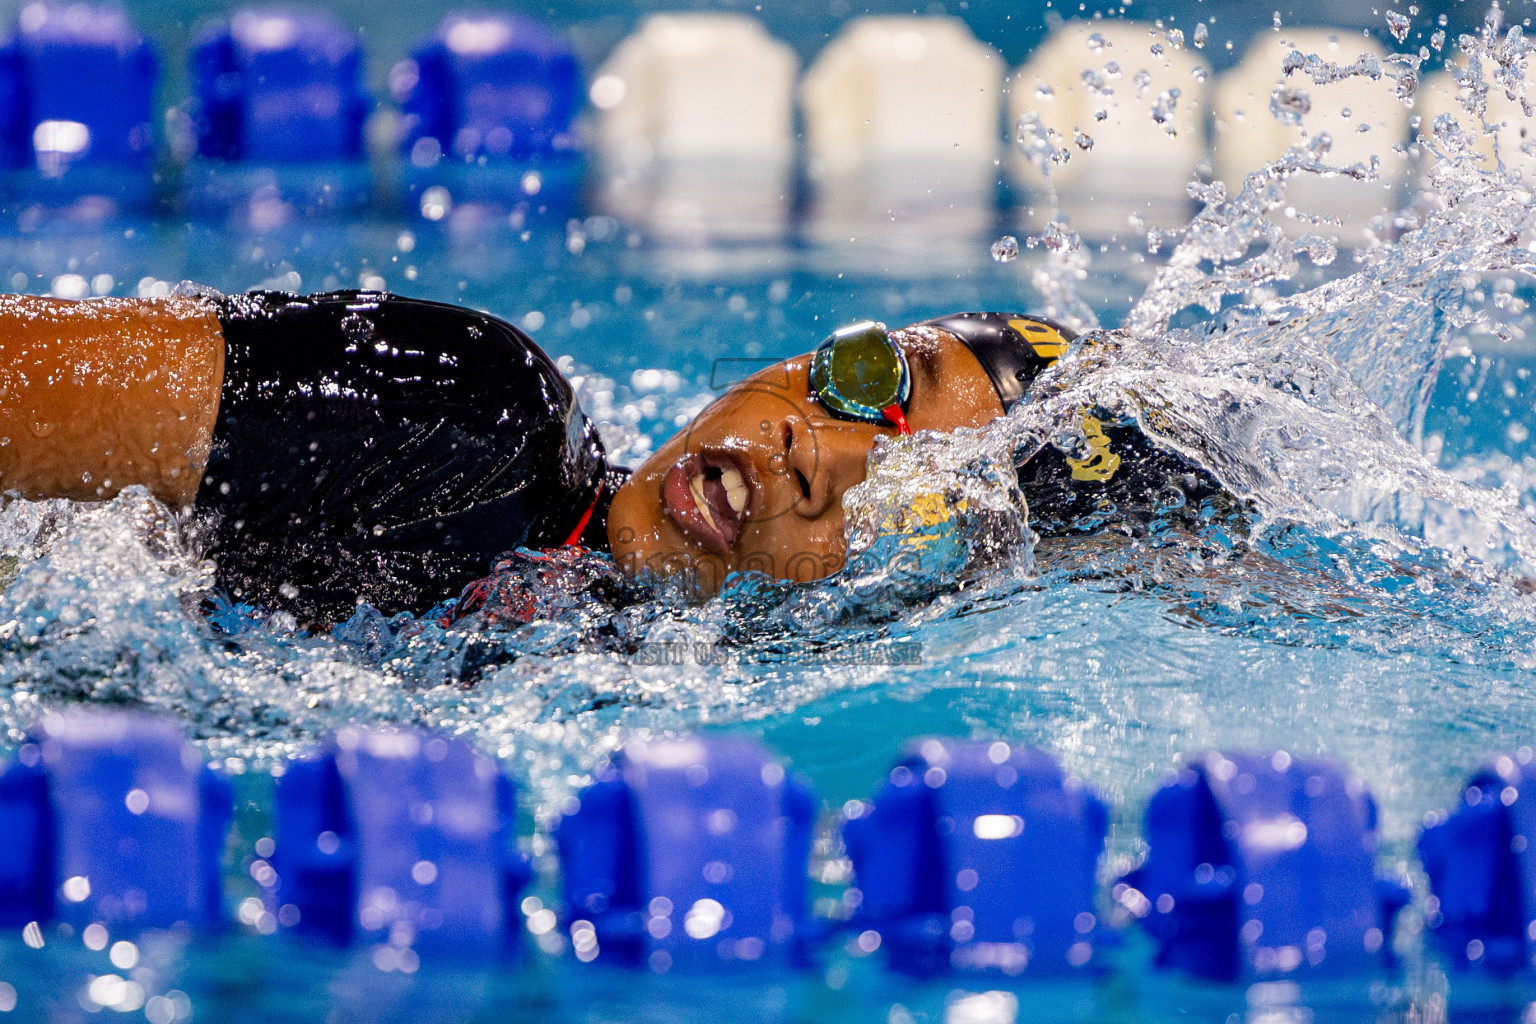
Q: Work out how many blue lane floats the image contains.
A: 9